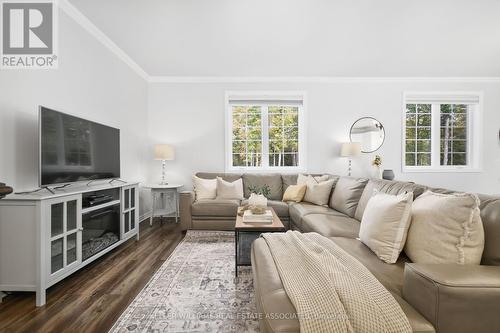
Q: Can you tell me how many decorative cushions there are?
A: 7